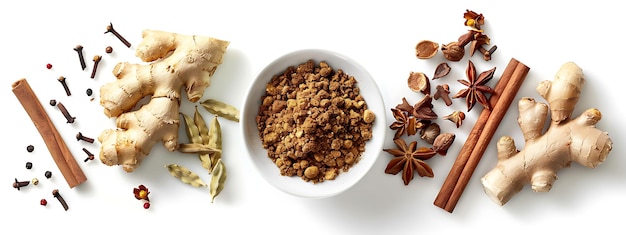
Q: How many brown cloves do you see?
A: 9